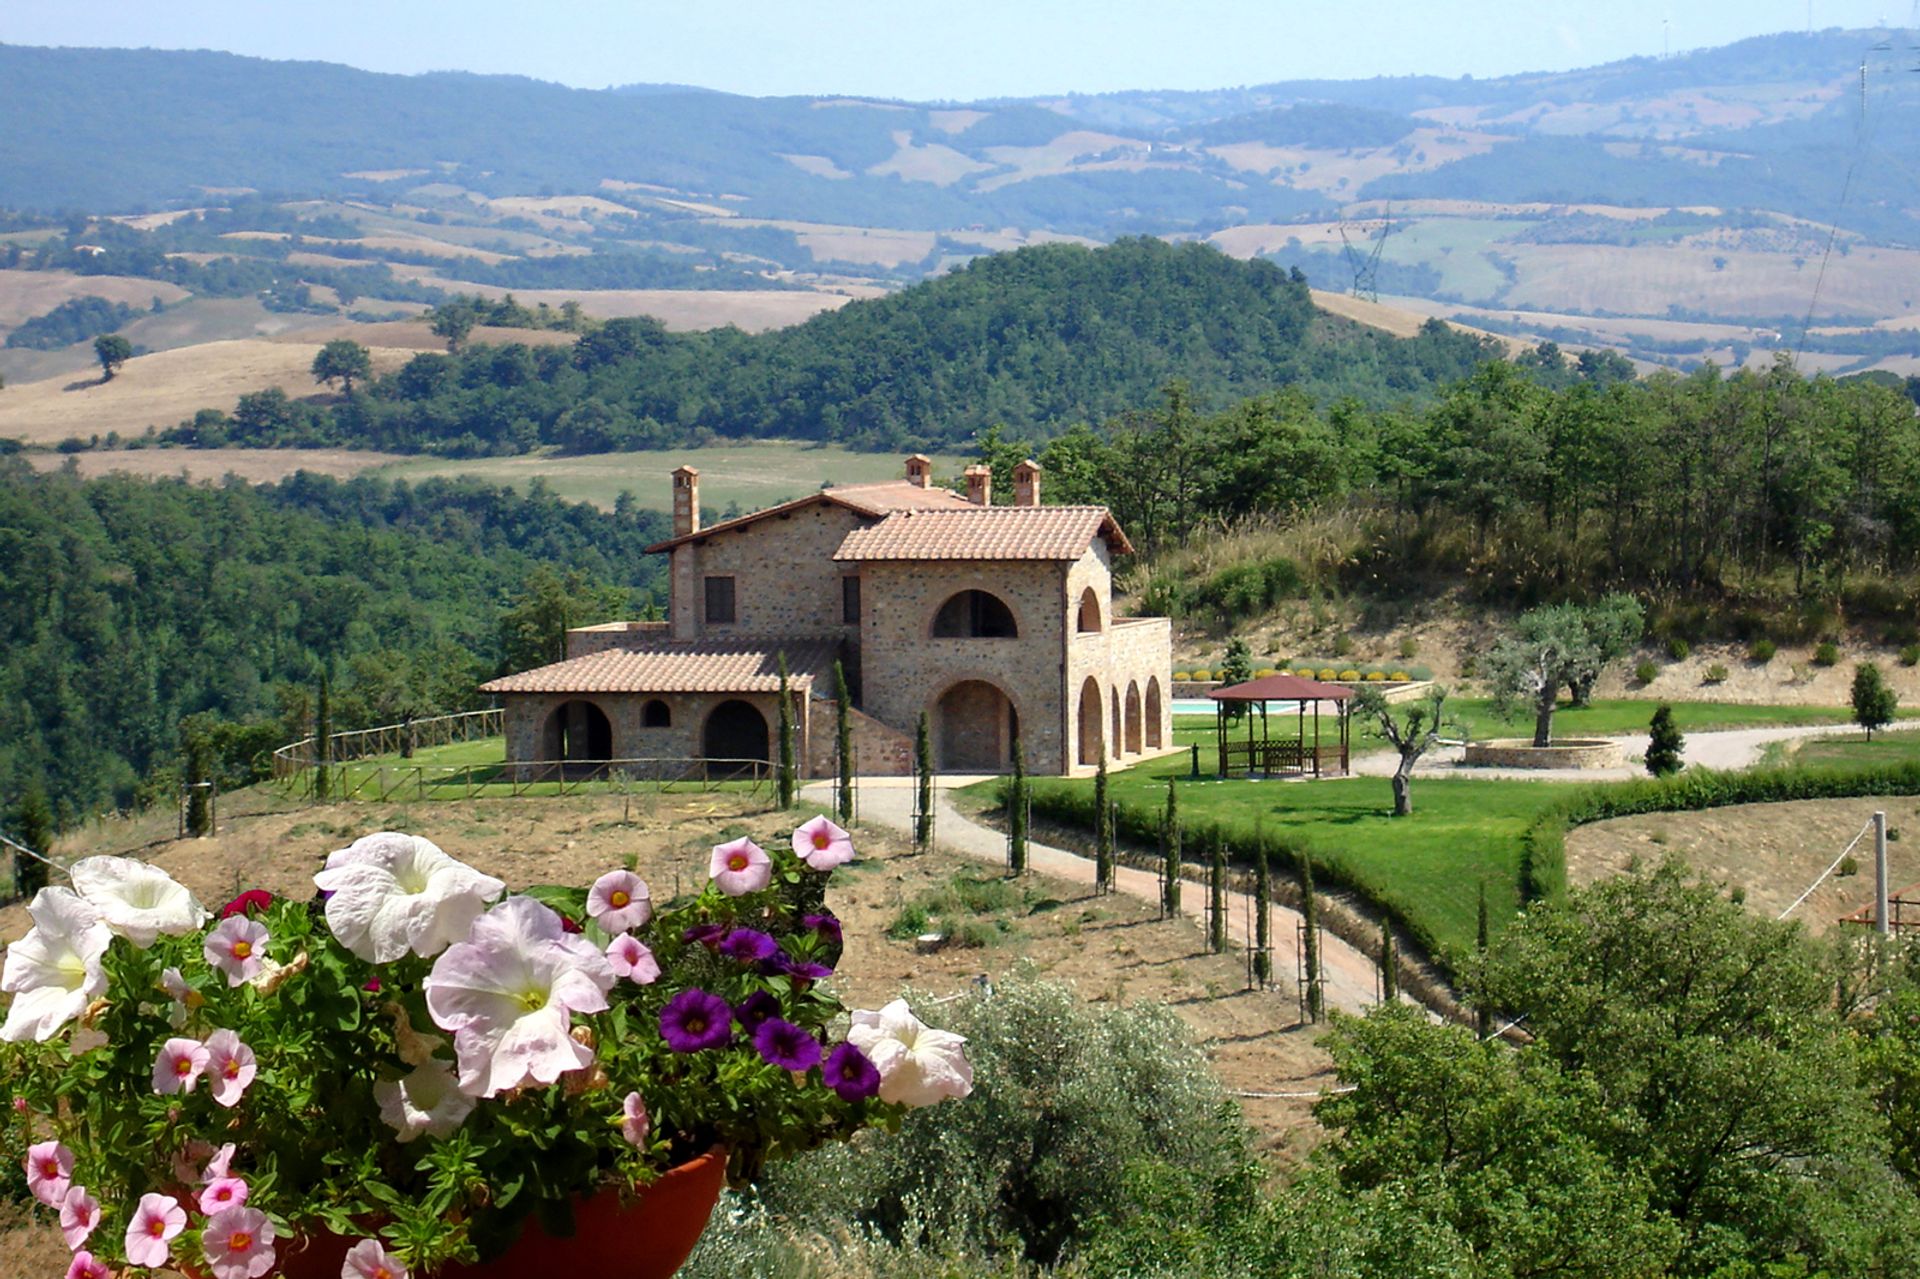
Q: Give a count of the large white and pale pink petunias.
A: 6